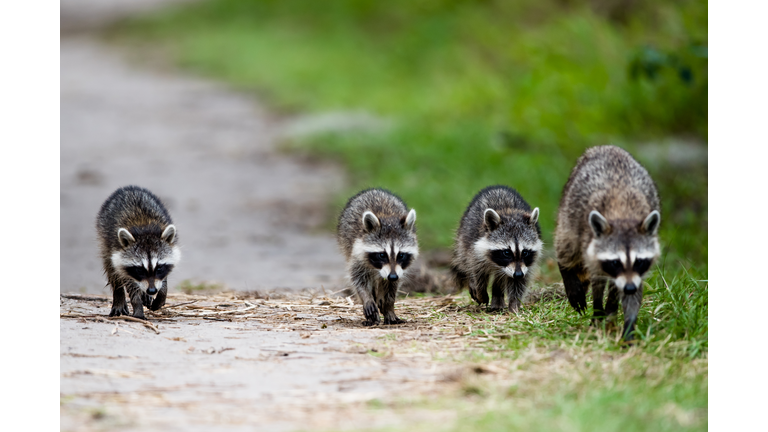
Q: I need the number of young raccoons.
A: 3